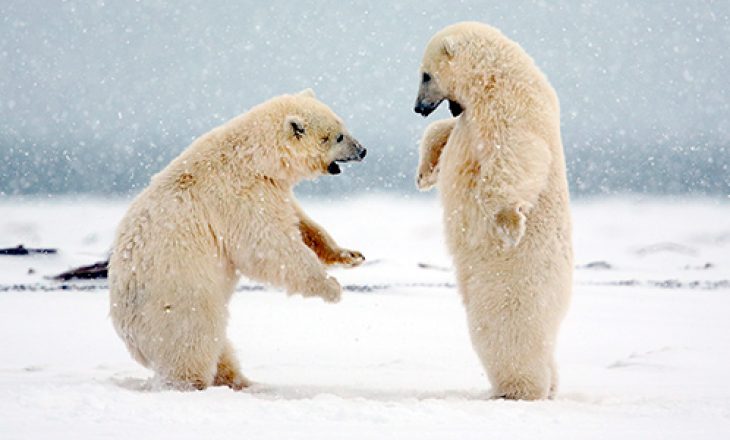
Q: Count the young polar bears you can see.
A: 2